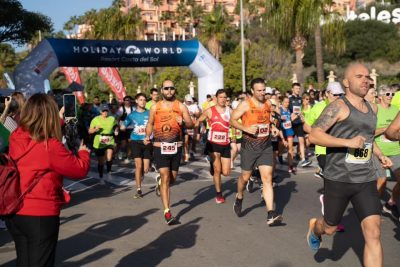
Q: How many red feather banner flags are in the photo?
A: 2